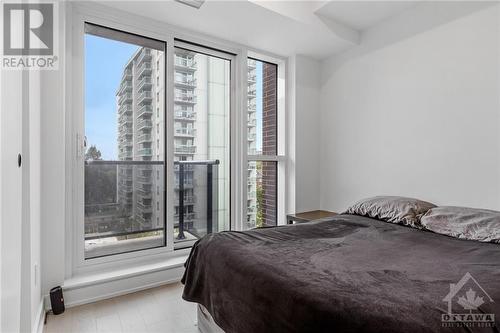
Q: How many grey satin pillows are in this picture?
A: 2